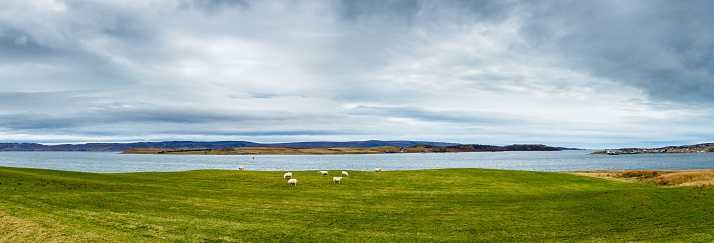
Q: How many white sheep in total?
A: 7